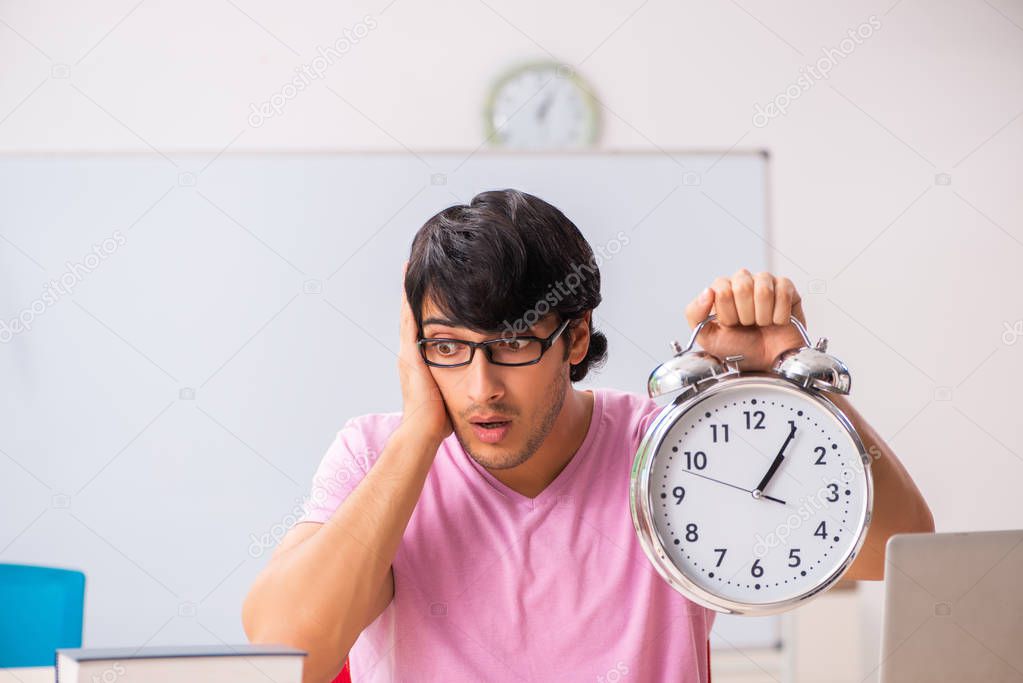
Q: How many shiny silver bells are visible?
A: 2